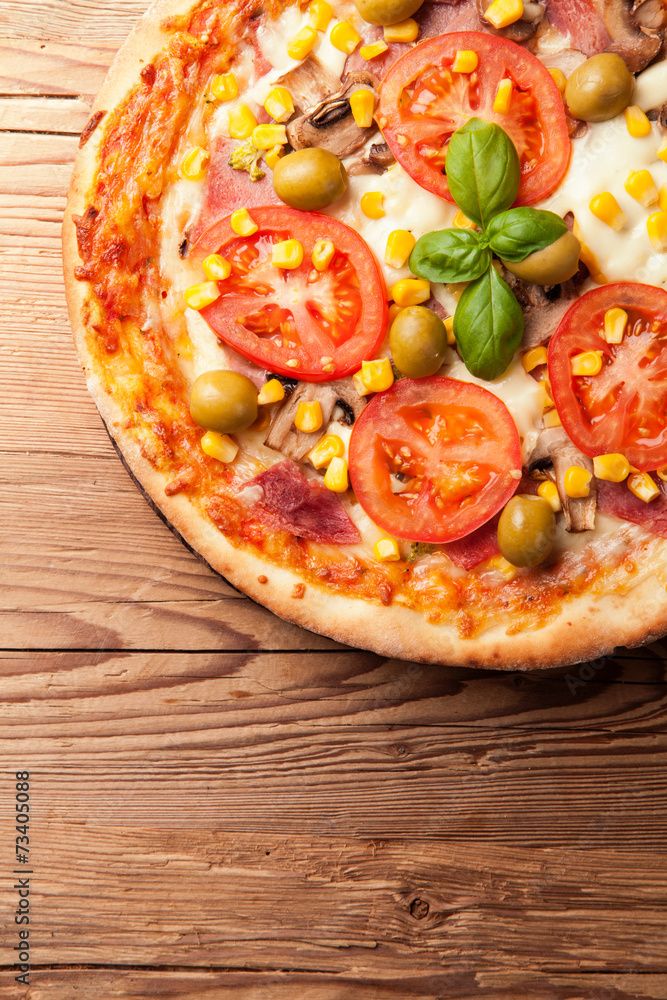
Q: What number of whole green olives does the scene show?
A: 7